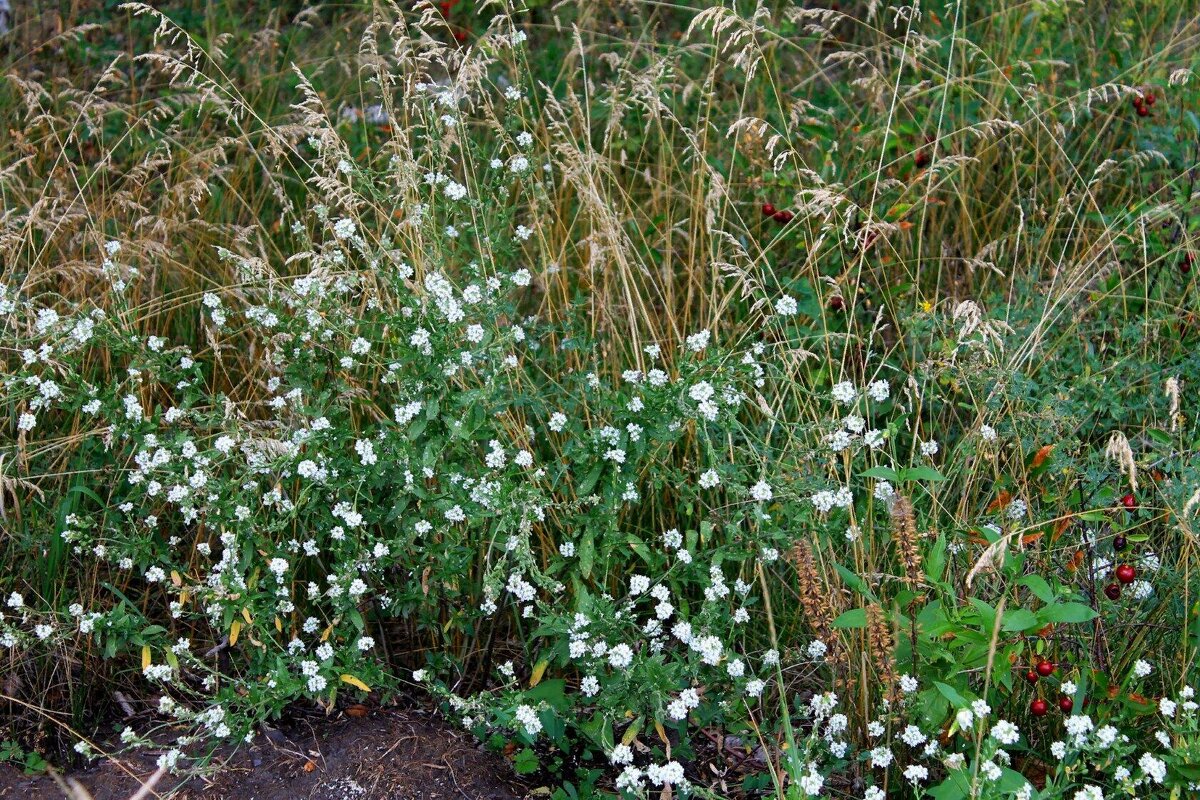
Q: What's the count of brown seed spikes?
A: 3